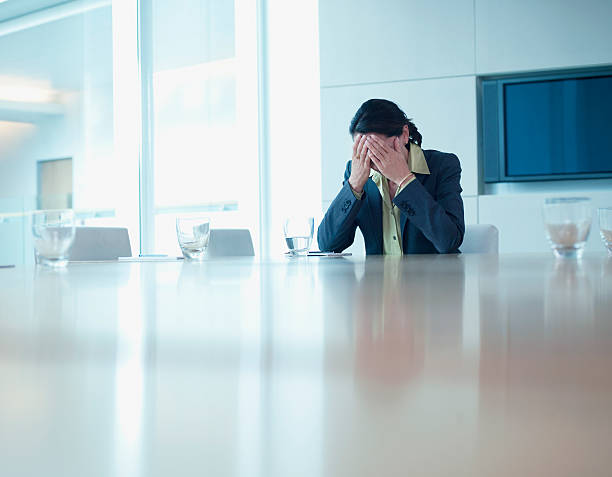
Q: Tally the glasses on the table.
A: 5